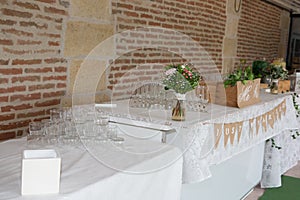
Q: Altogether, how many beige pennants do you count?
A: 11